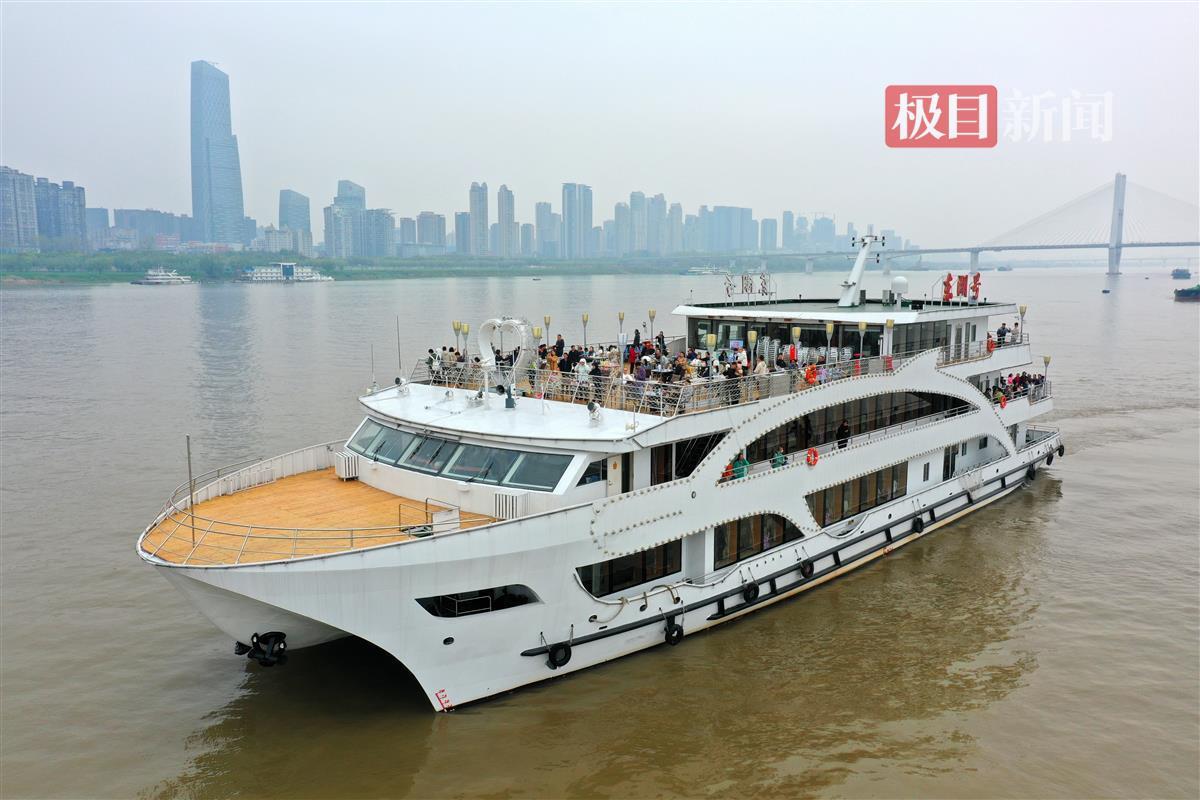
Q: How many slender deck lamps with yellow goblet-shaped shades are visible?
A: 15